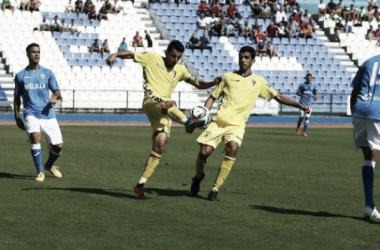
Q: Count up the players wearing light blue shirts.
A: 3